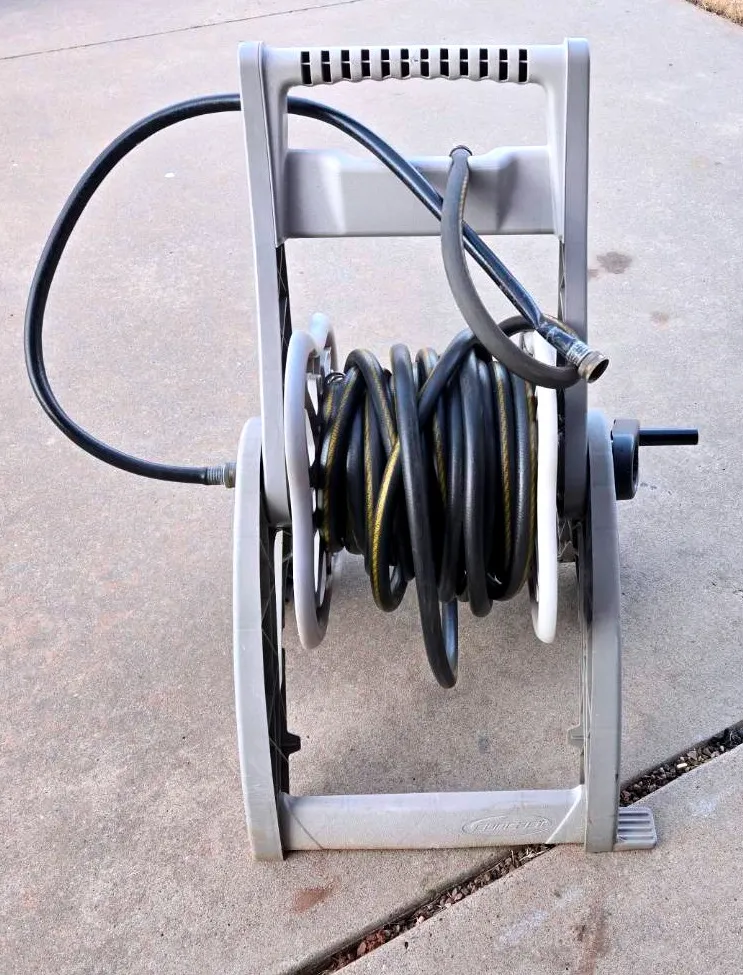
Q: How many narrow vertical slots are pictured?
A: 12